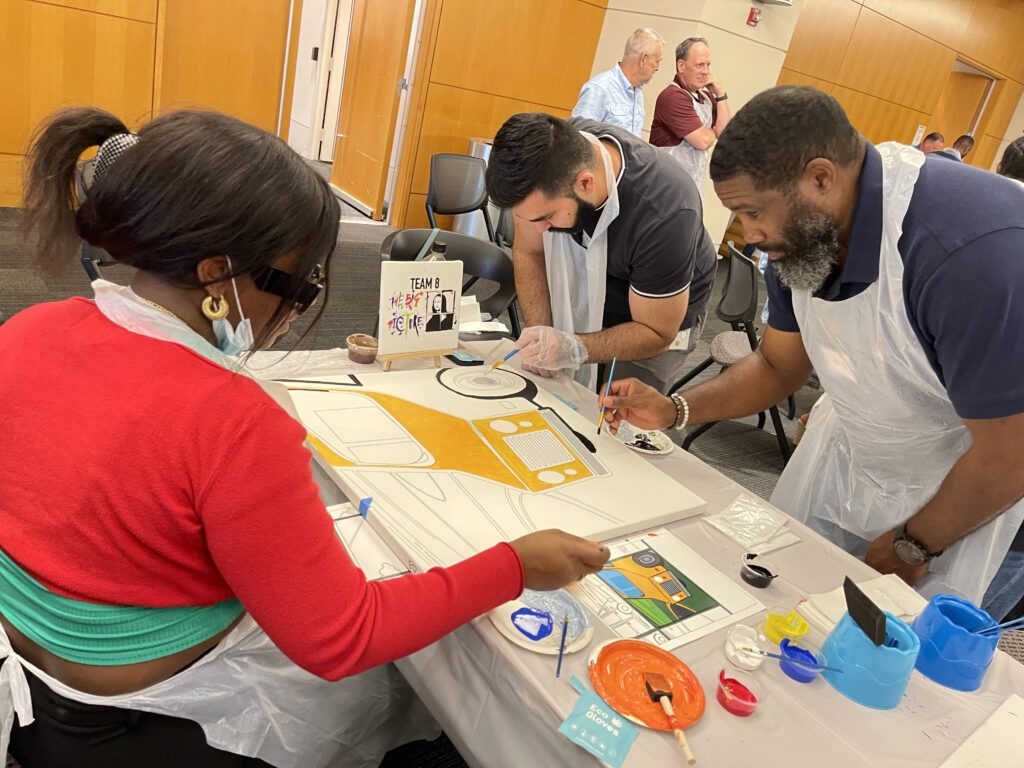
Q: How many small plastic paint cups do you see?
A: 6